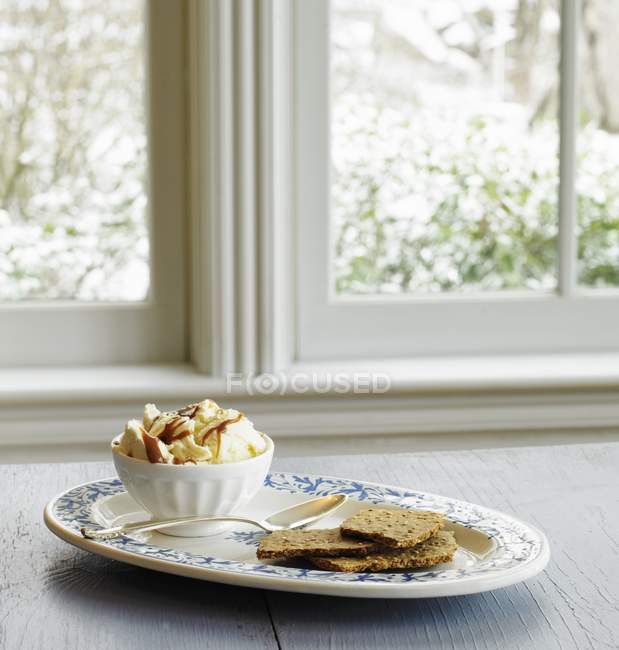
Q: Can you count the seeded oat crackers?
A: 3